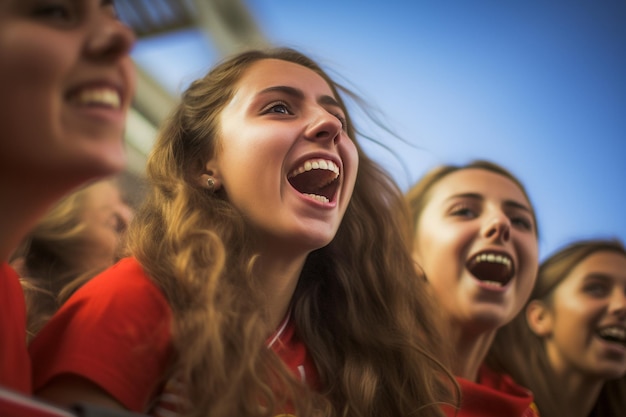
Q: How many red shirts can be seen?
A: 3